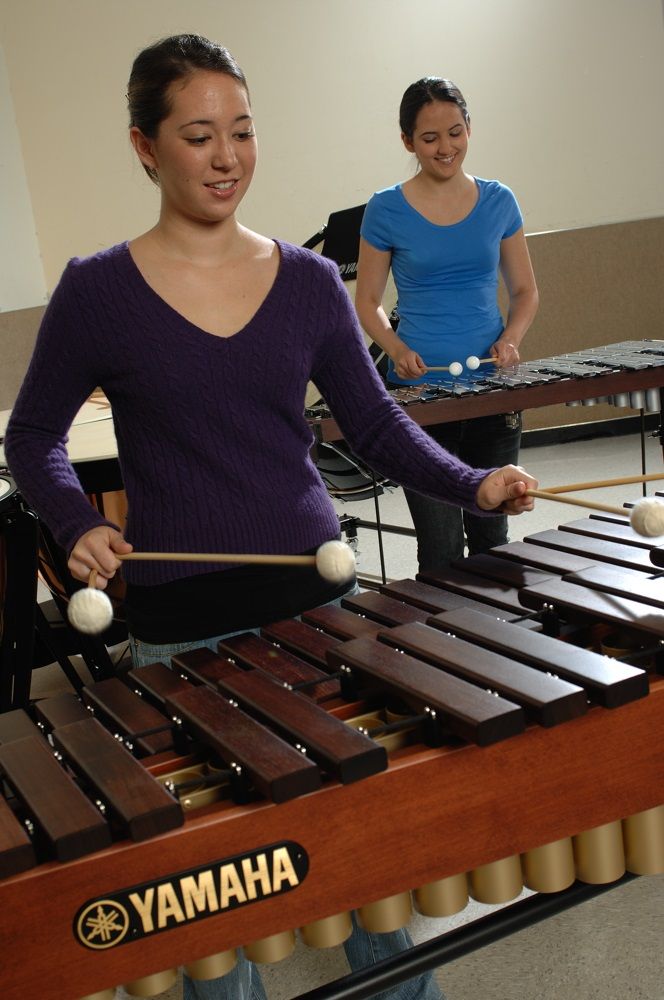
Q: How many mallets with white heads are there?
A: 5